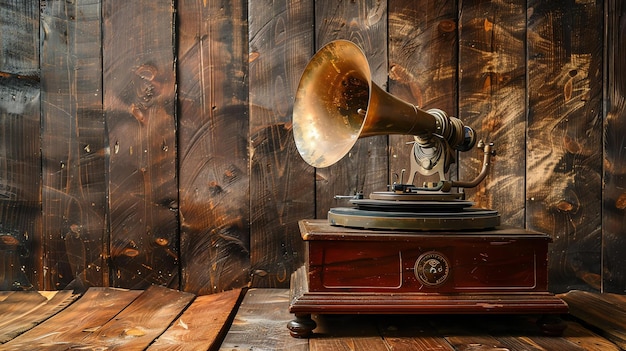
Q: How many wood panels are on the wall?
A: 10